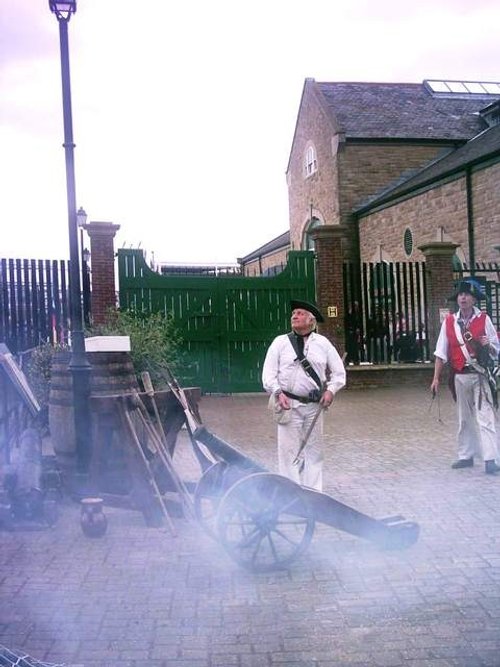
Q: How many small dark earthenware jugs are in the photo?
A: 1